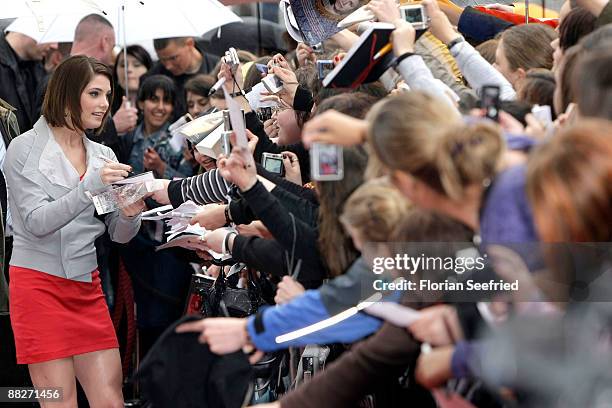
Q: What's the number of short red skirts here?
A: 1